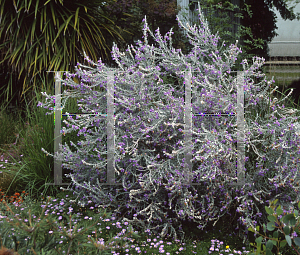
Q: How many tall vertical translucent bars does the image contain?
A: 4